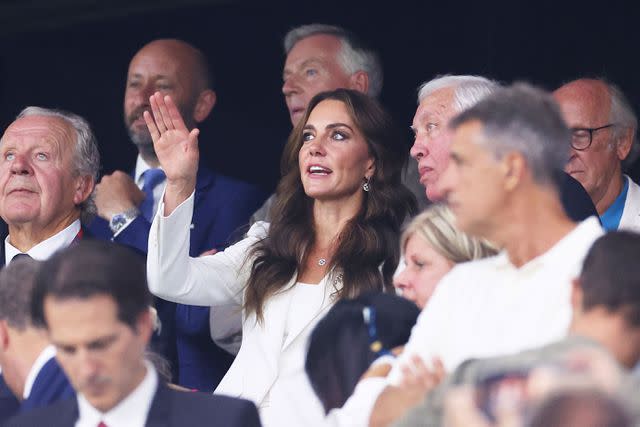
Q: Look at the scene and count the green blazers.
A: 0